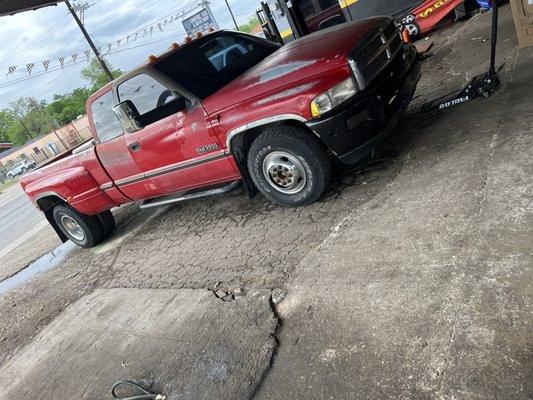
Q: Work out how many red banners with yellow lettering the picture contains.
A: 1